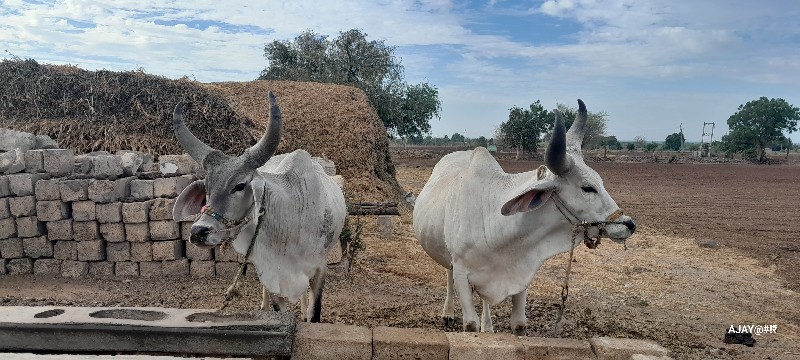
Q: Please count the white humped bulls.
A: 2